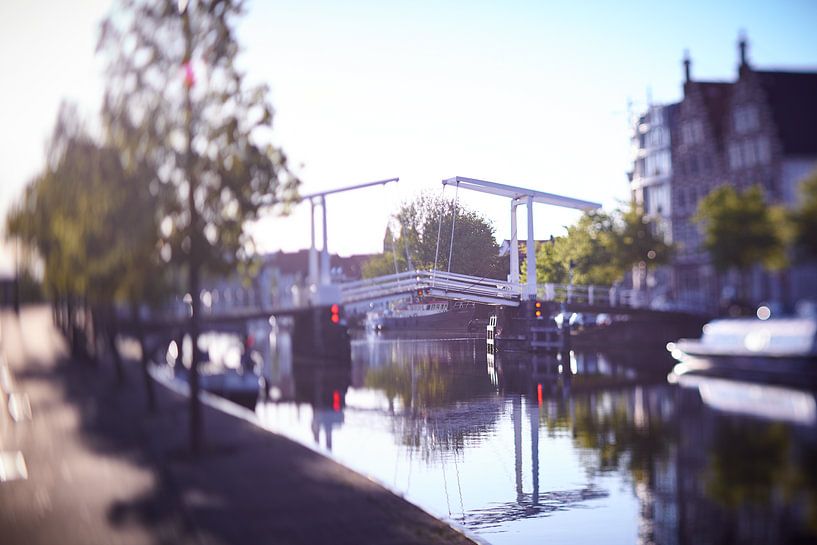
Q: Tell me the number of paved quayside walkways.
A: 1